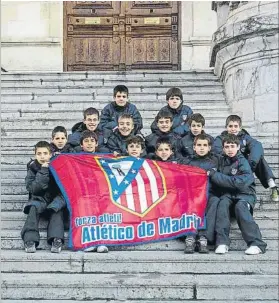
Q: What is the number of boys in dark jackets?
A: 14